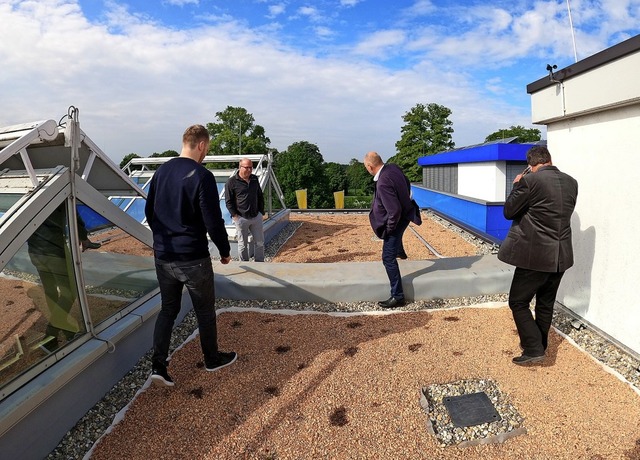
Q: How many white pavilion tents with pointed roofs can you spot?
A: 0